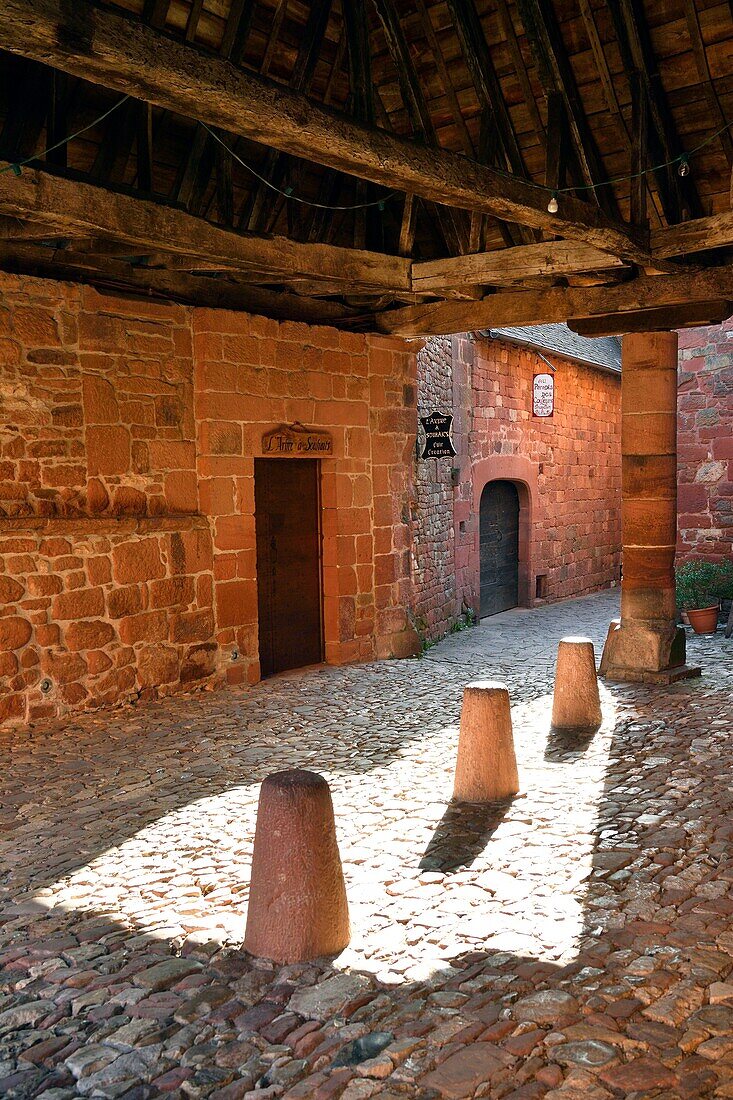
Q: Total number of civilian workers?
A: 0